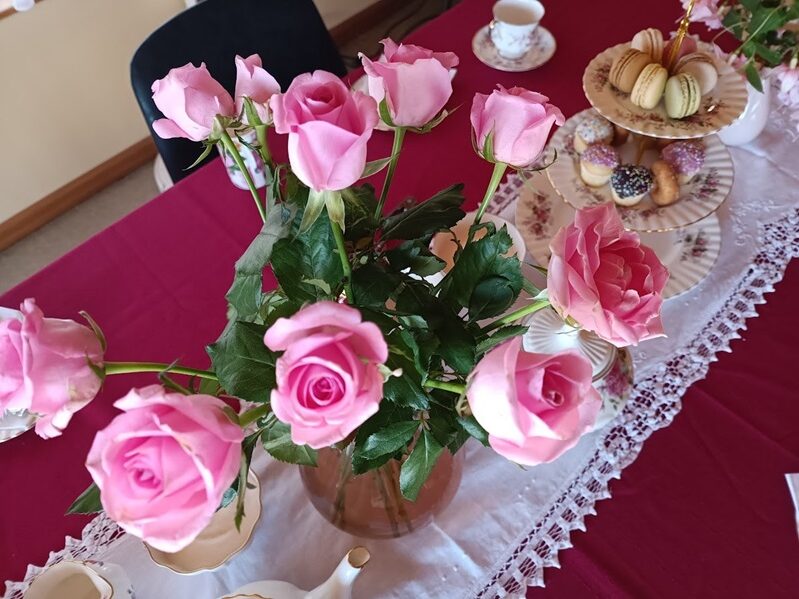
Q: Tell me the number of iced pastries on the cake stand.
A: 4